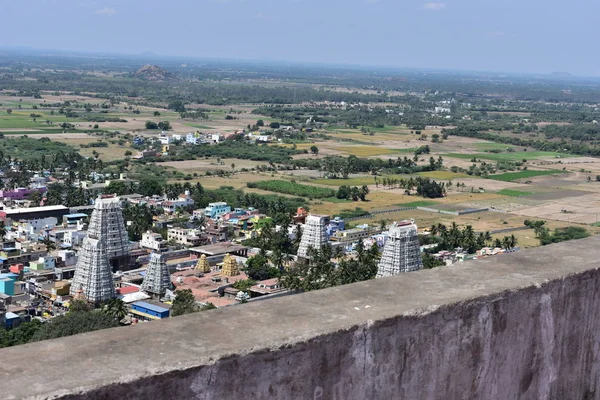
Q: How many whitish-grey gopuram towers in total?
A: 5